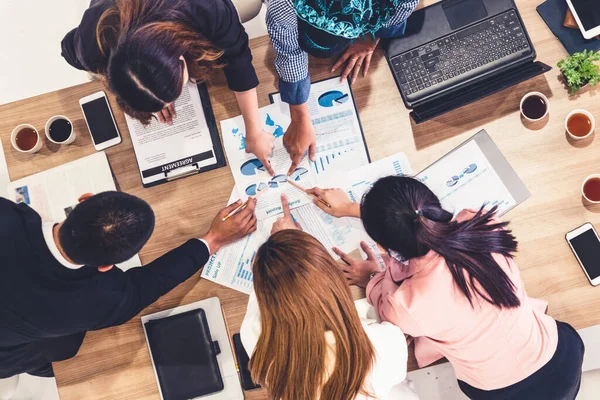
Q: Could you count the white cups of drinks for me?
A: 5